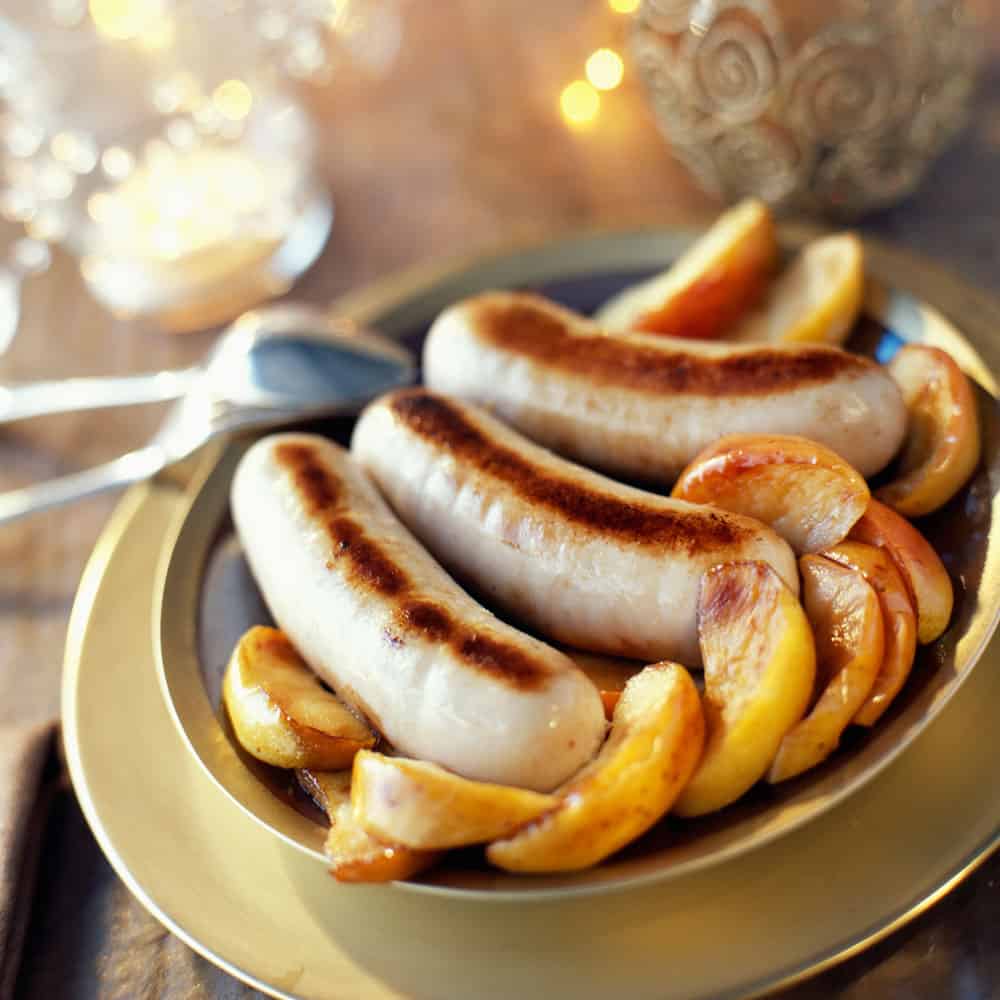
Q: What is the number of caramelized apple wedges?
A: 12